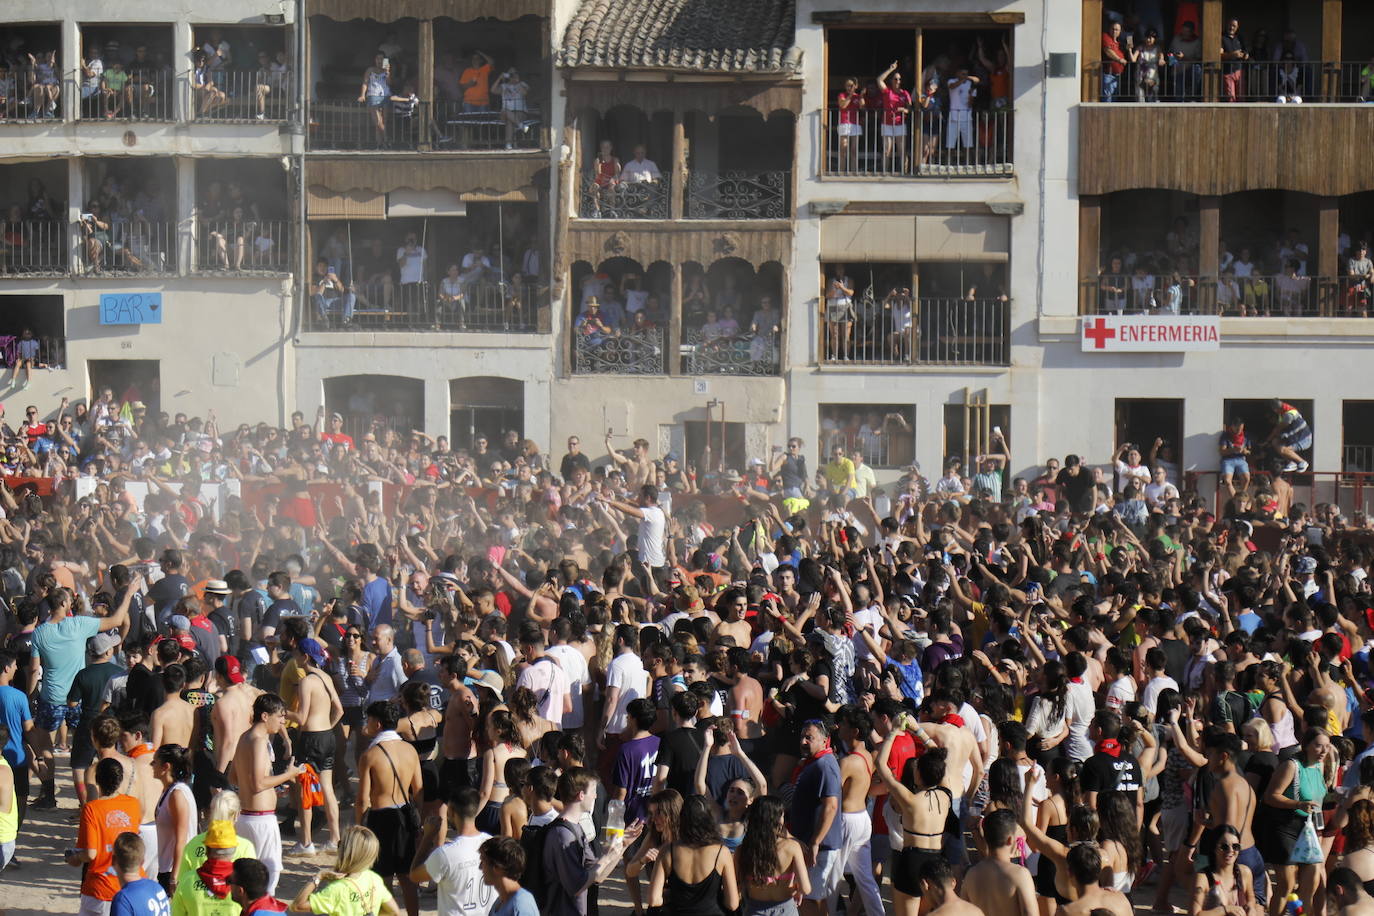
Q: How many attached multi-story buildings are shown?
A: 5